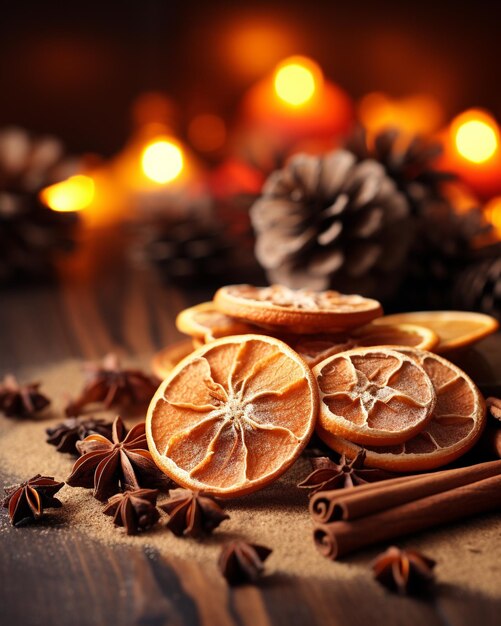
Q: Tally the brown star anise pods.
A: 10